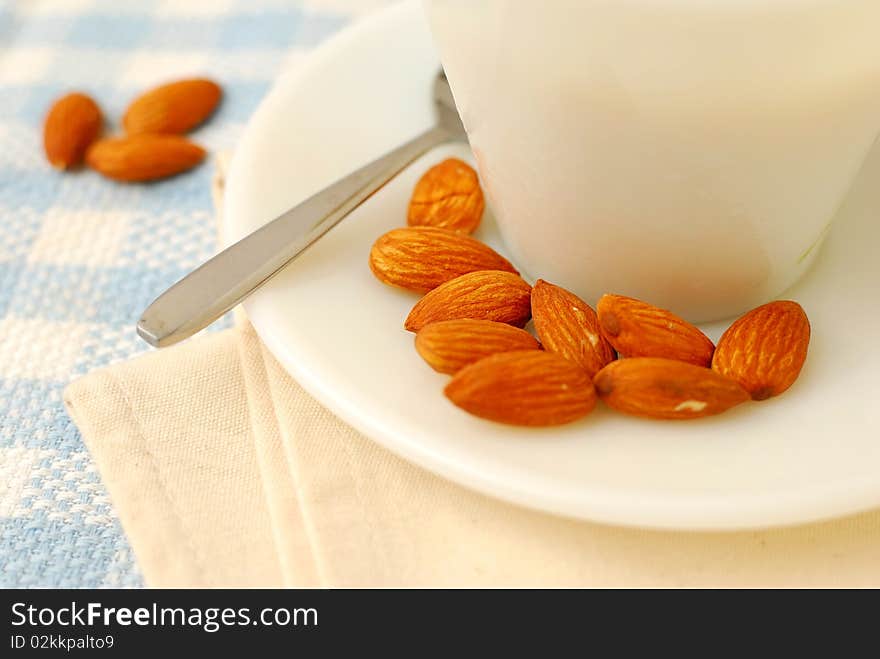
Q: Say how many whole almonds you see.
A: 12